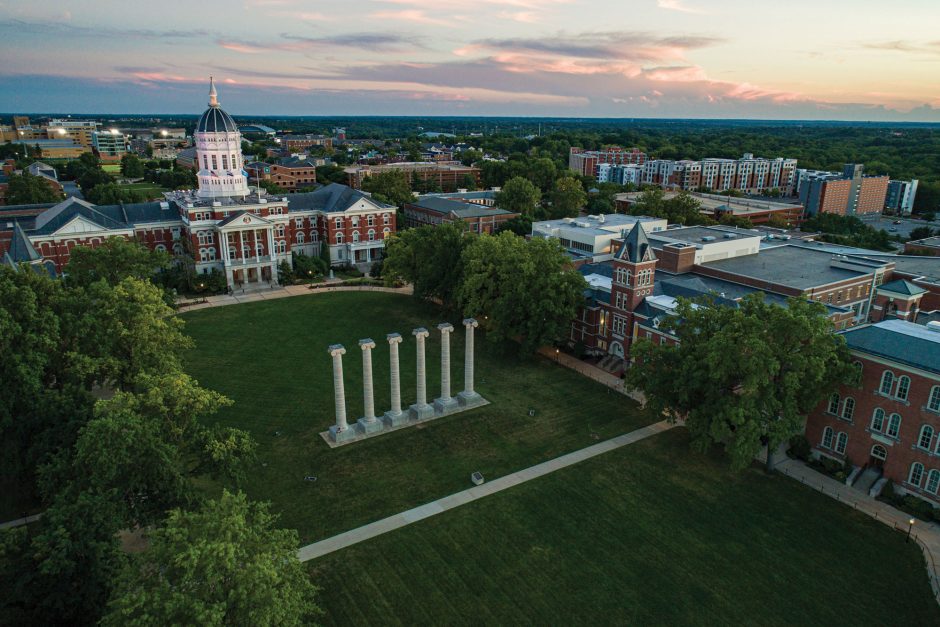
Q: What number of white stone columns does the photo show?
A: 6